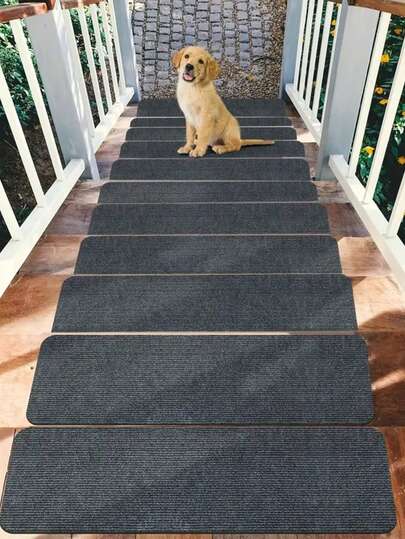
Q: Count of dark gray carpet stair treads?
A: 11